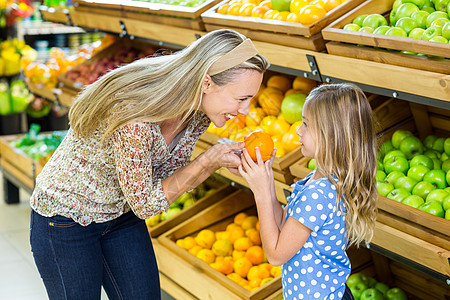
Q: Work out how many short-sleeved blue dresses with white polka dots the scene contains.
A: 1